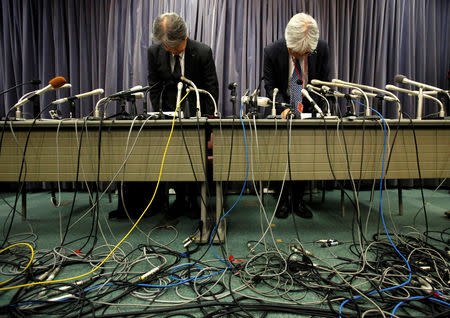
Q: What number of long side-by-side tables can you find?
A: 2